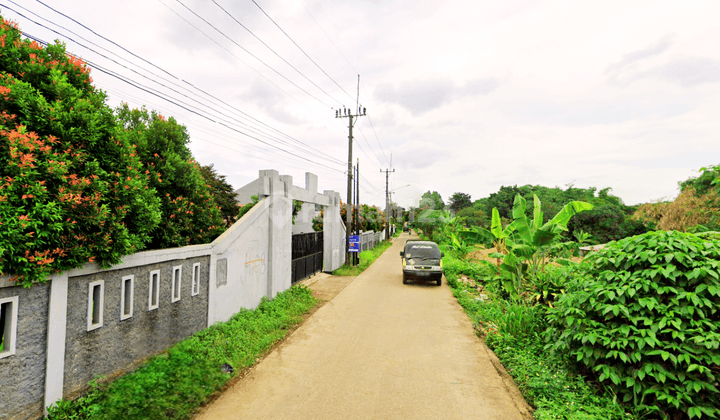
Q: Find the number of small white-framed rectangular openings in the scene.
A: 6